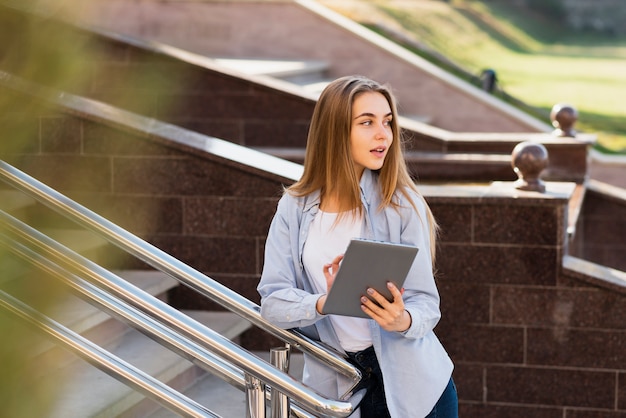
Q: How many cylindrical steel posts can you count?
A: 2